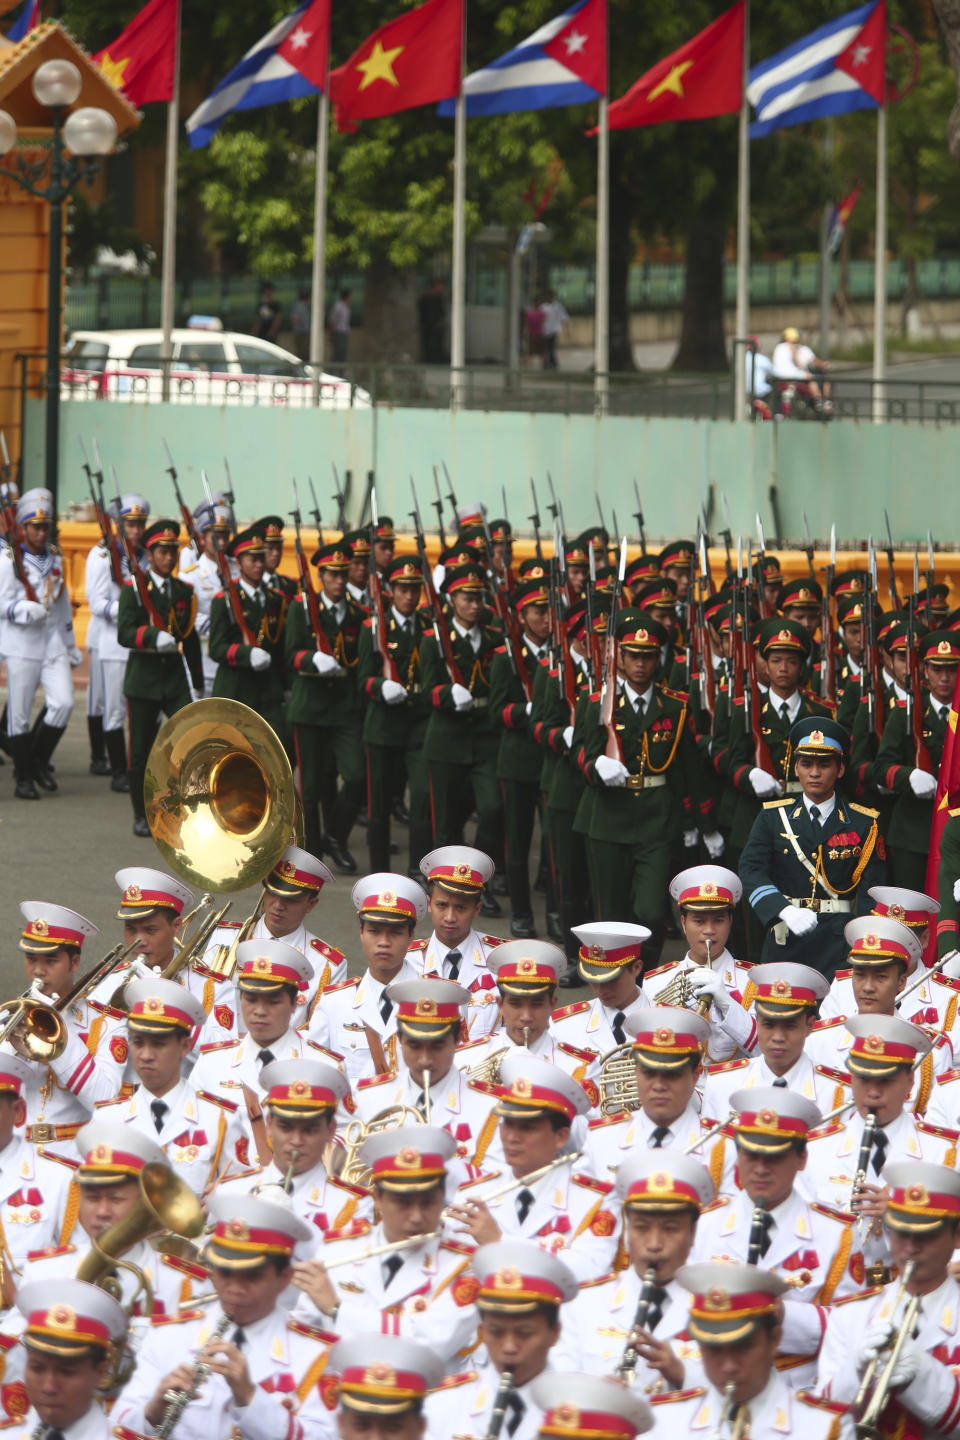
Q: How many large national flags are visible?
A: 6